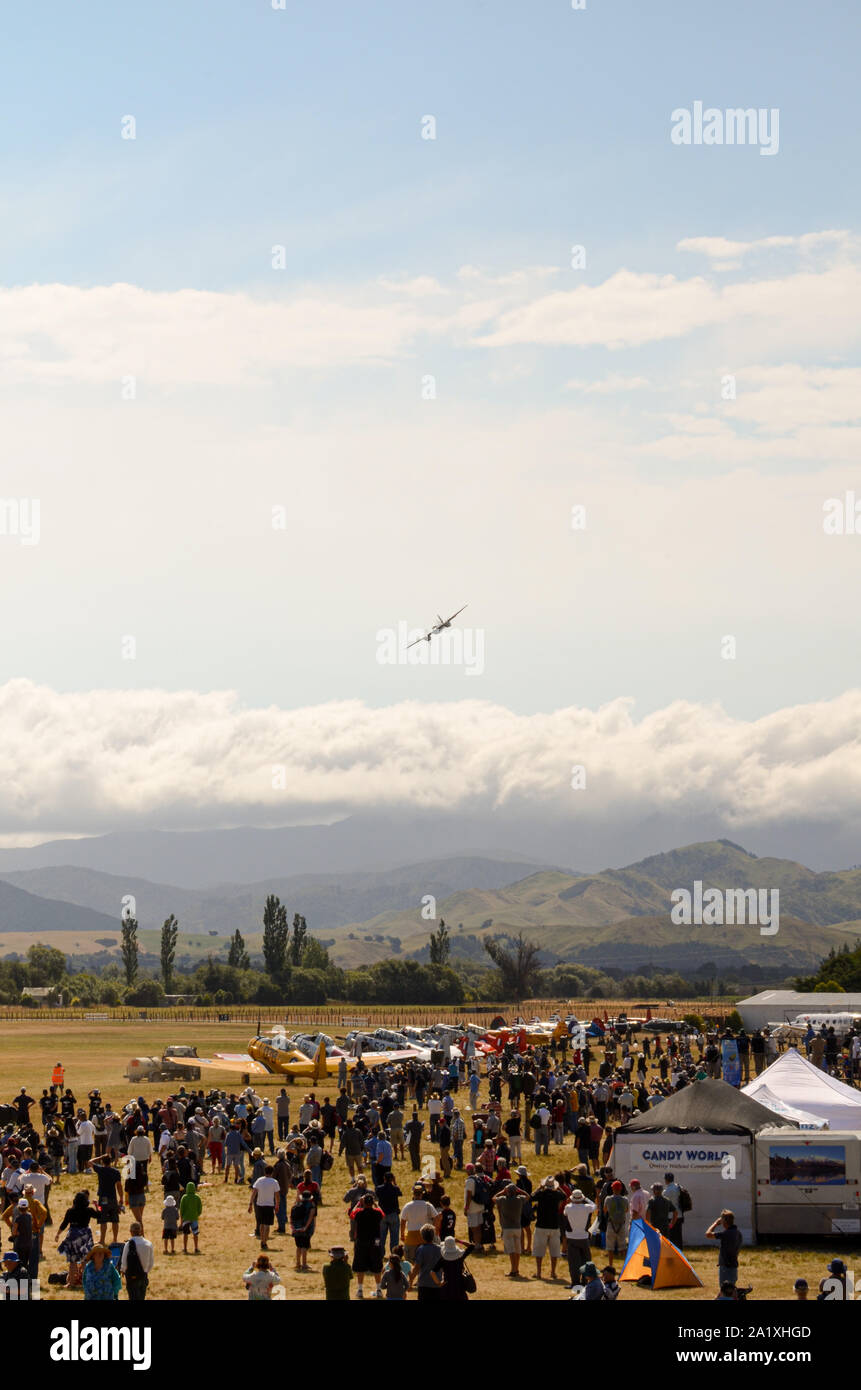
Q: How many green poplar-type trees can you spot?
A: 6